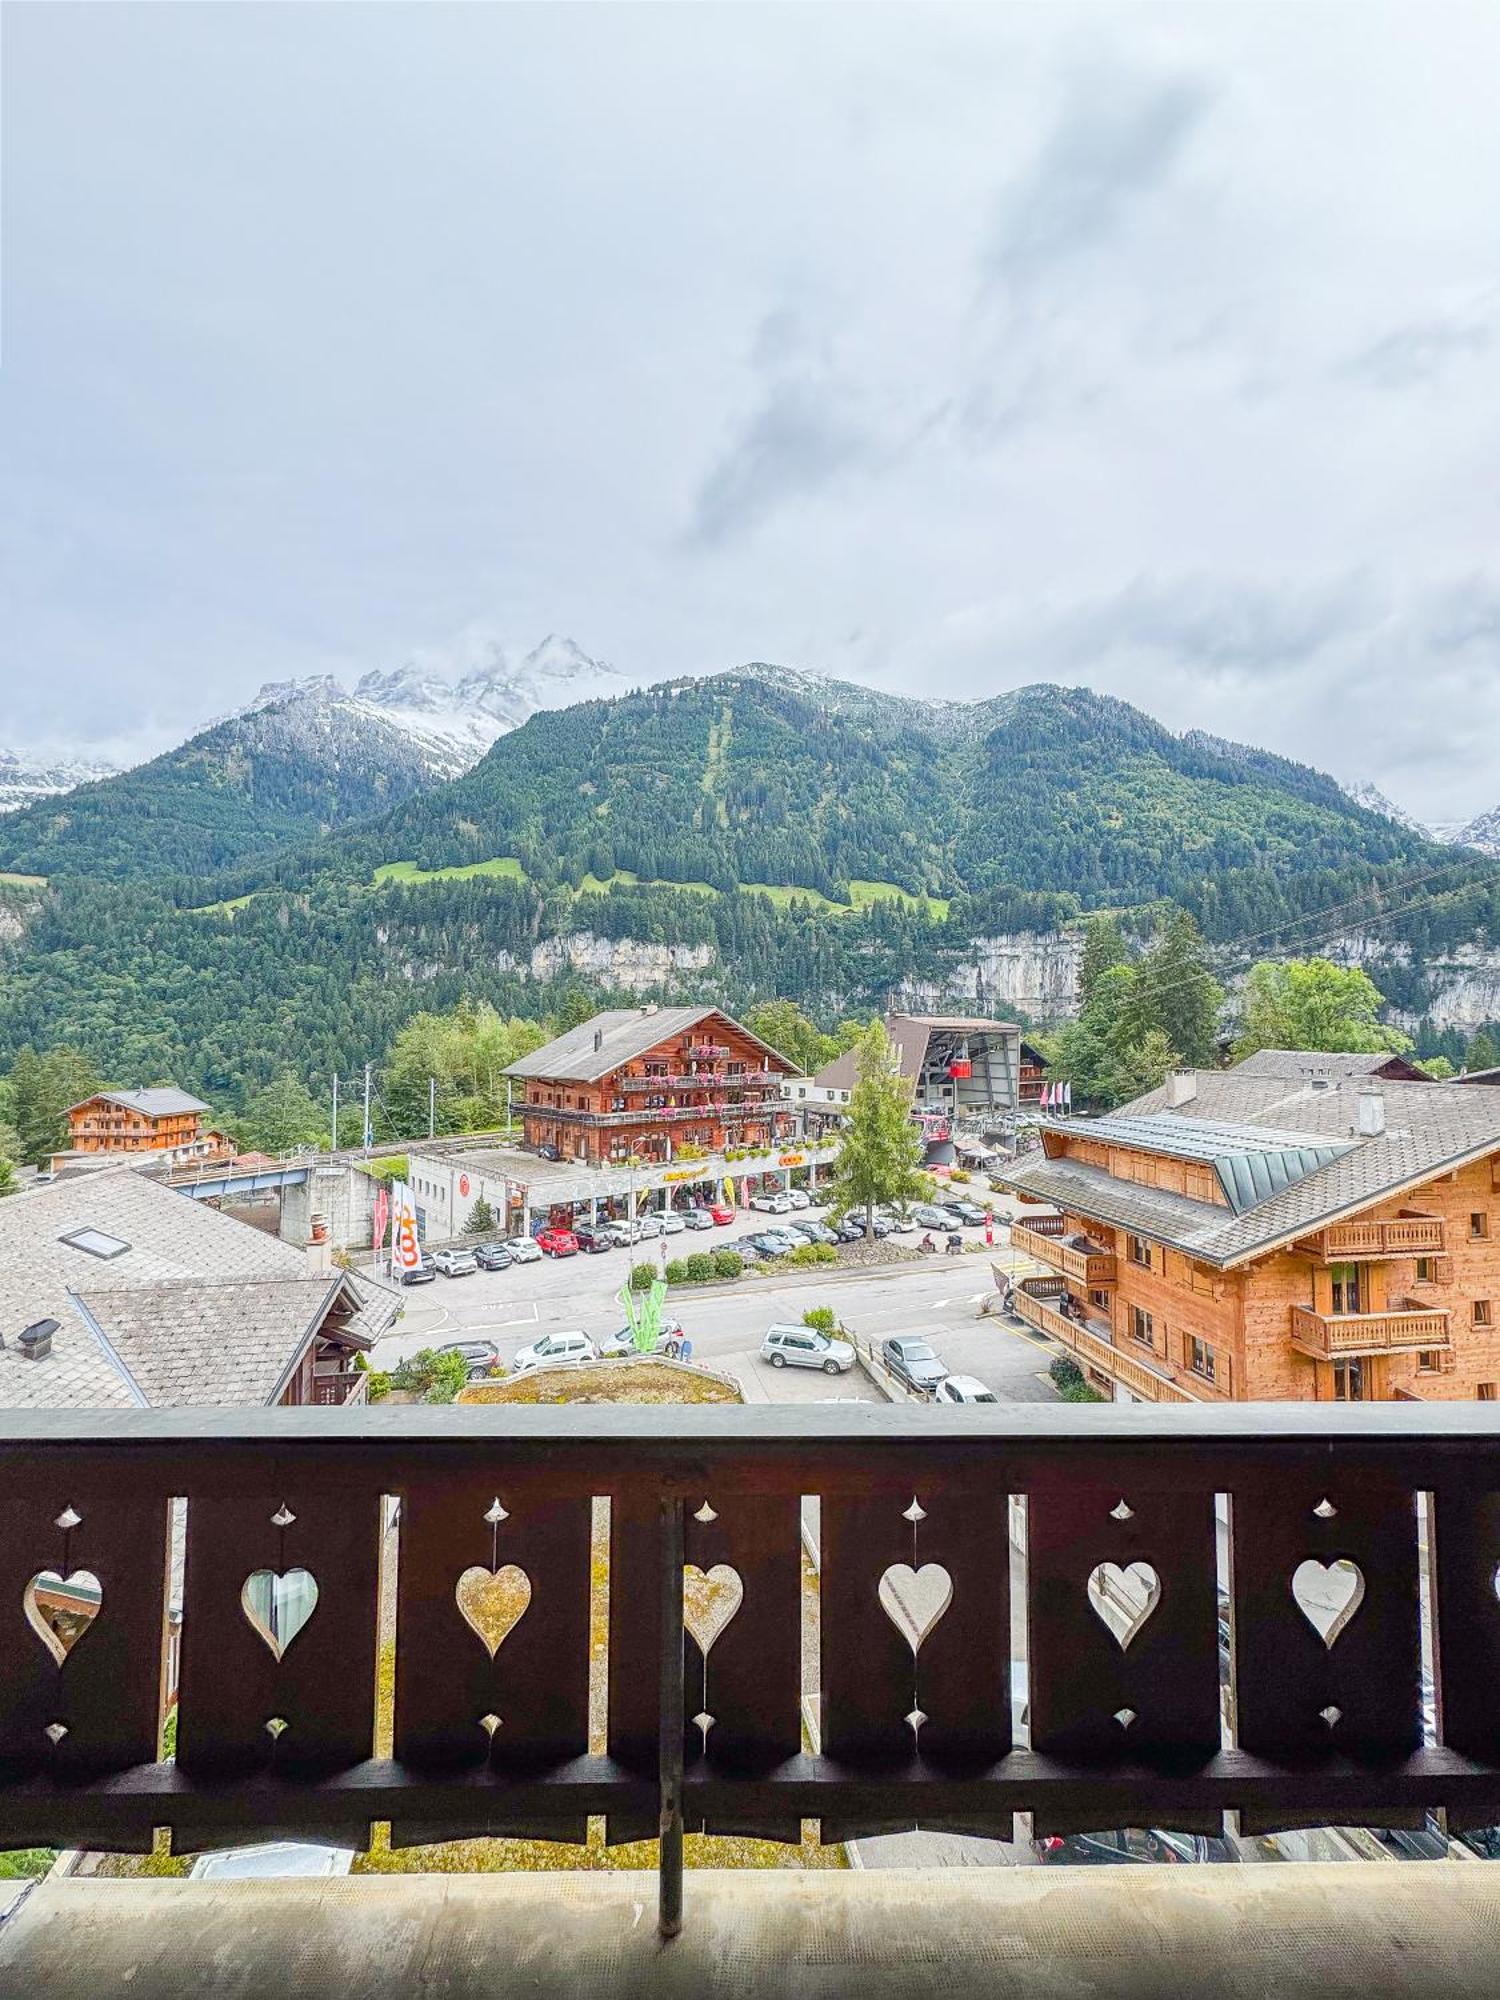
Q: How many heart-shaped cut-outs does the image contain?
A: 7